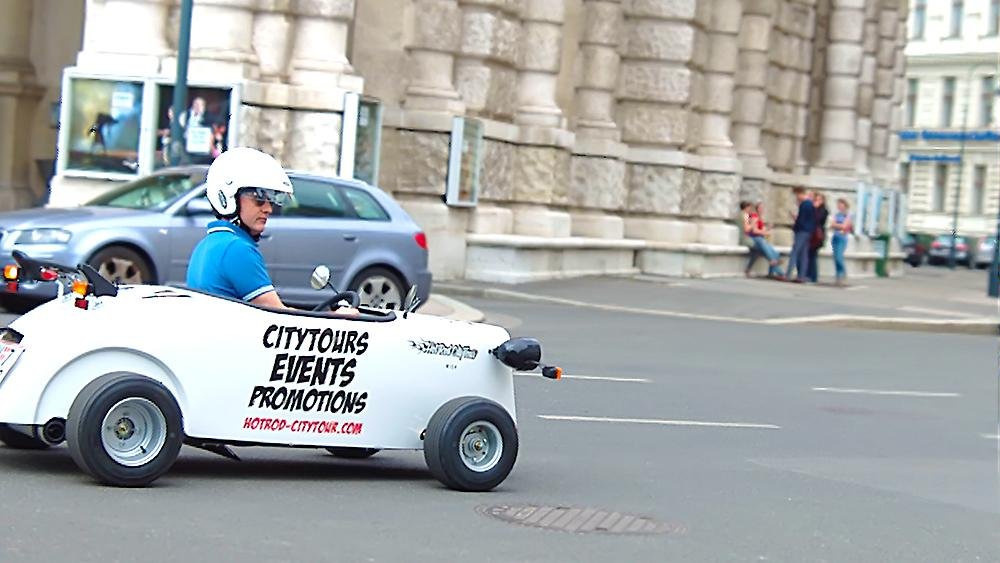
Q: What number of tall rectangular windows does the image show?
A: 9